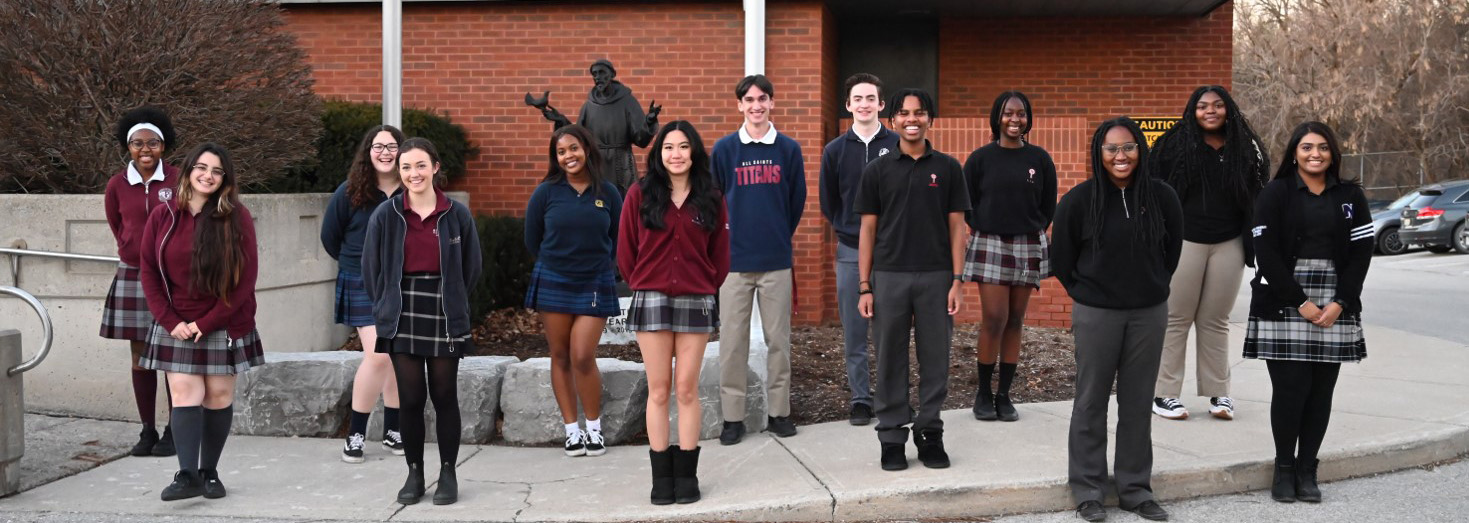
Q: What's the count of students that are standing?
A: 13